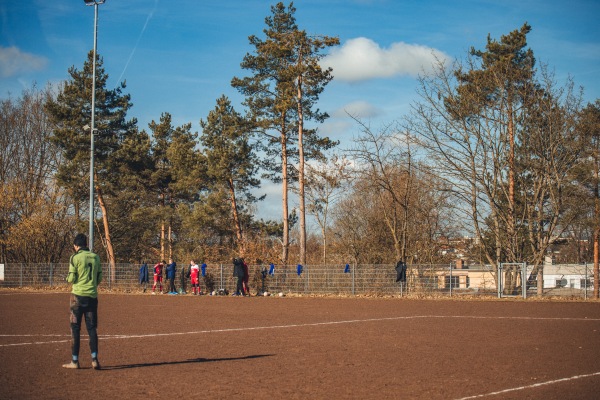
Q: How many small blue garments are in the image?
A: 4